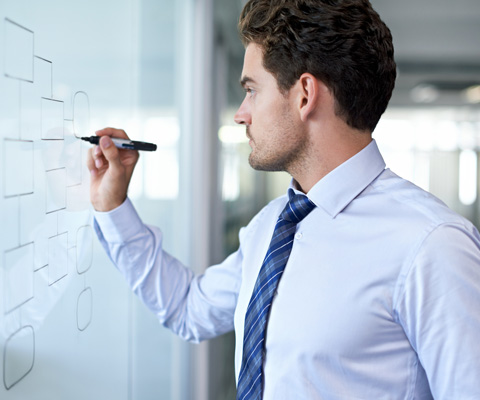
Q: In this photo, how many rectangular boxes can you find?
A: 6